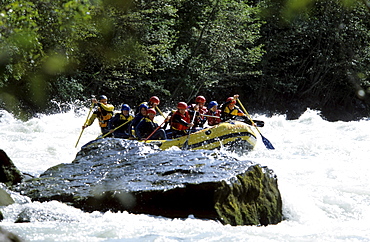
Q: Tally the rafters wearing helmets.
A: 9